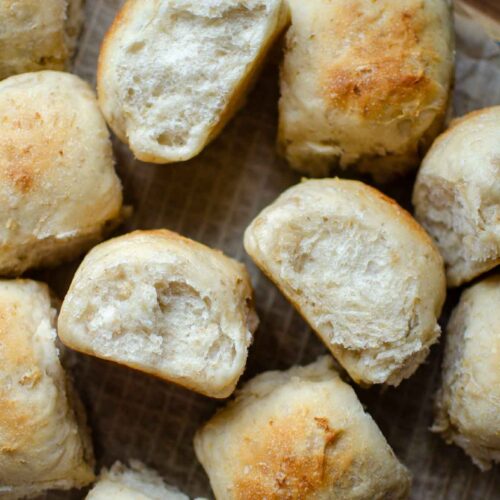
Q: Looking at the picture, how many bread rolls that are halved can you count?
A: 3